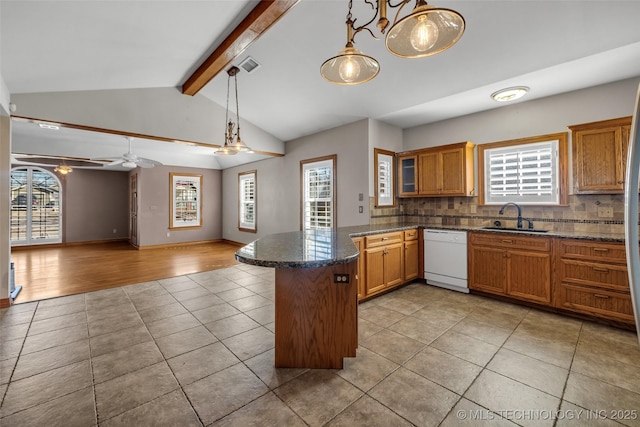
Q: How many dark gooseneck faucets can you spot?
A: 1